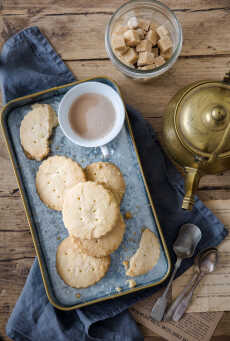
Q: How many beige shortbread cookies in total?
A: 7